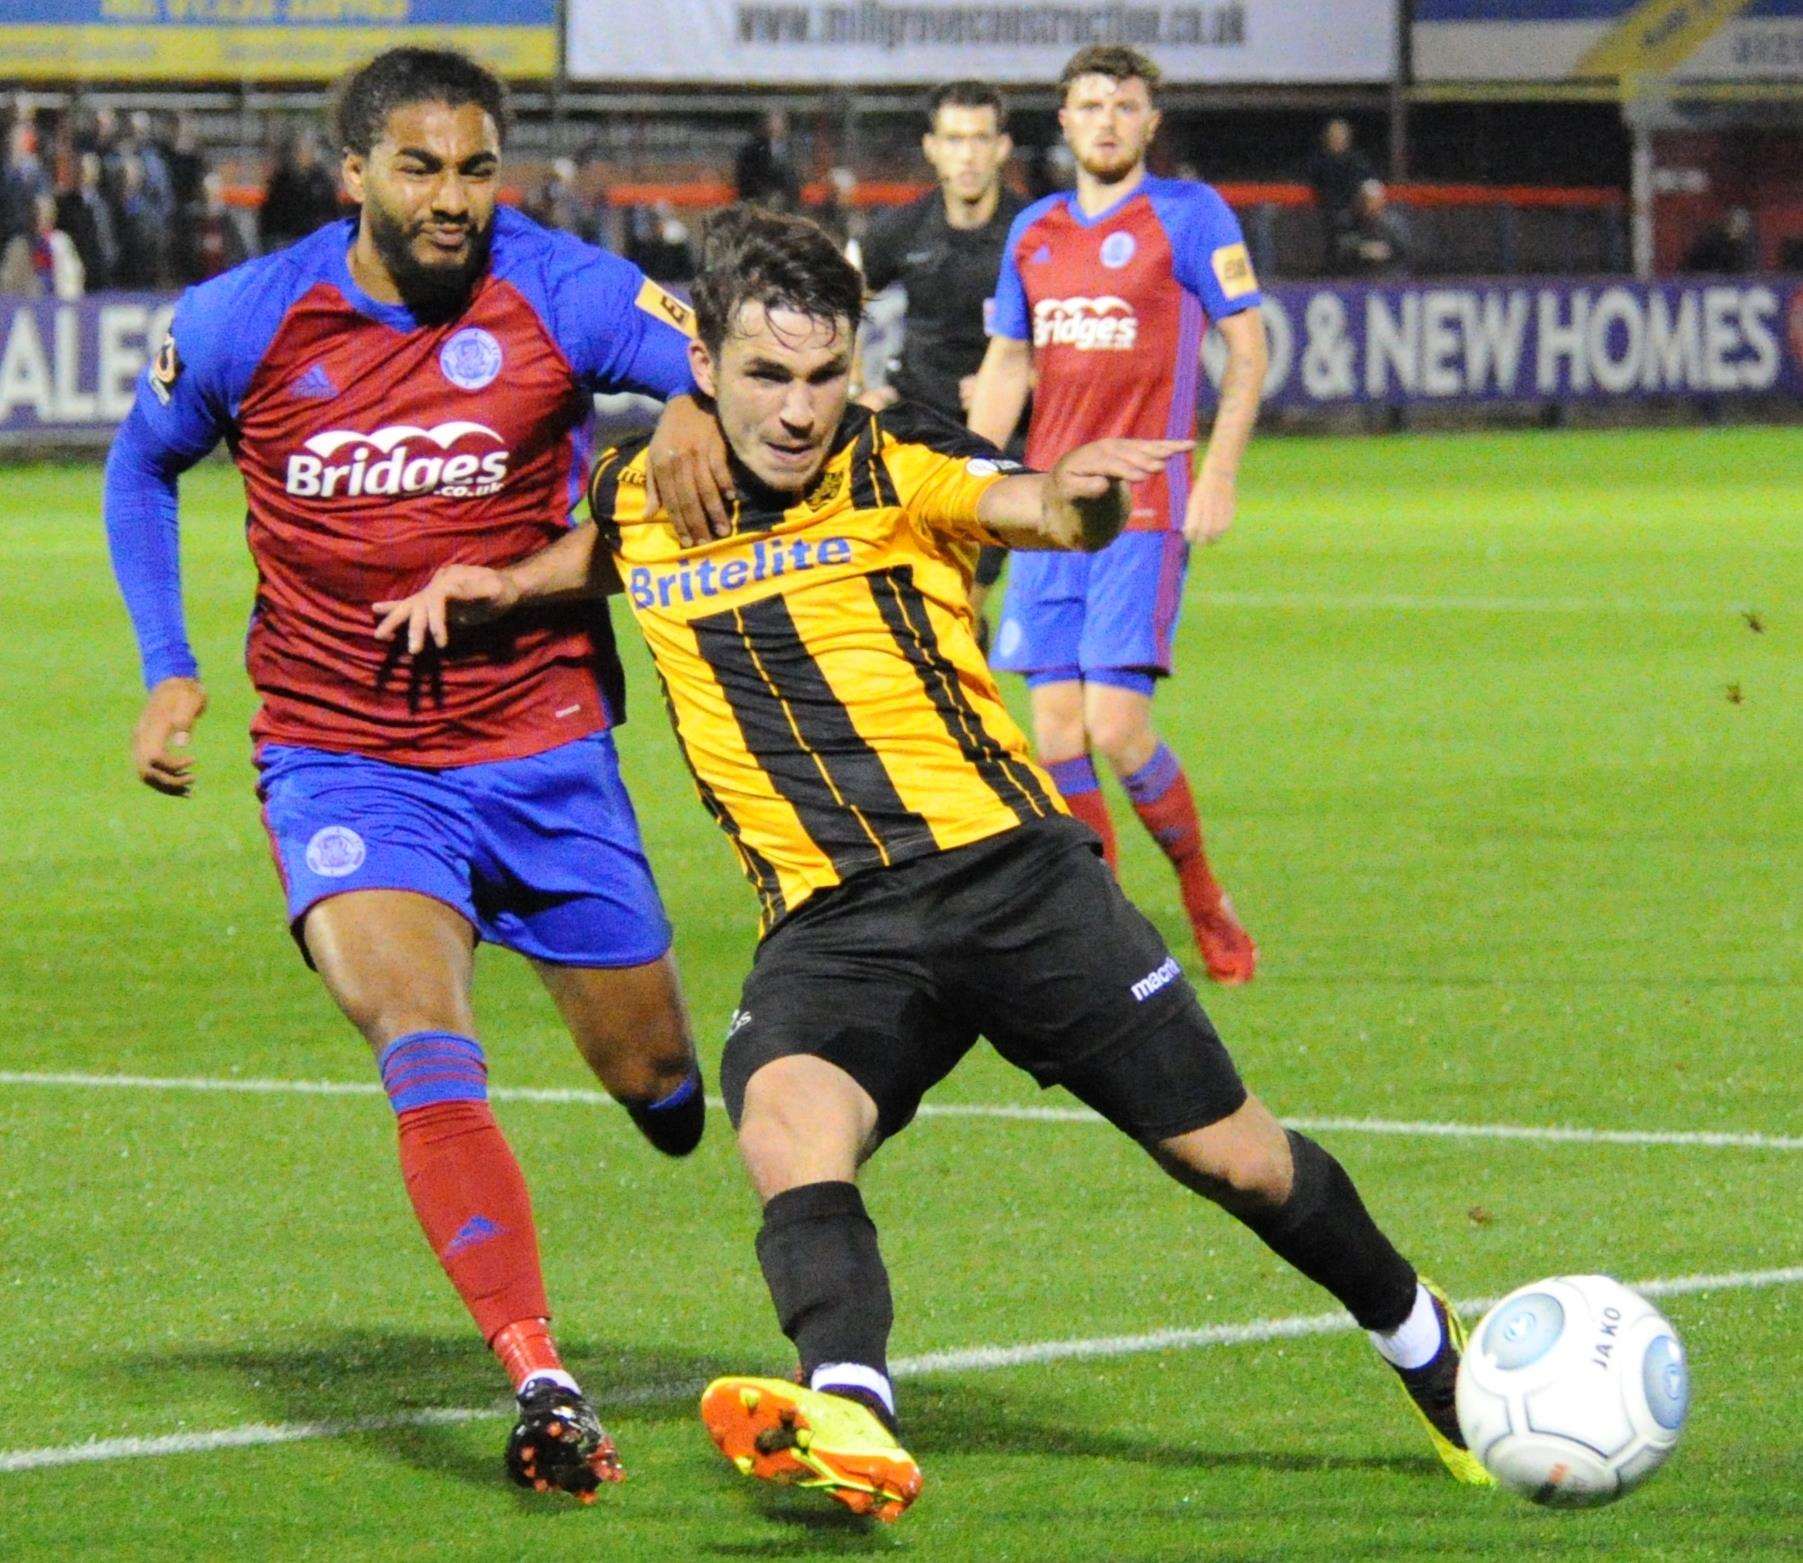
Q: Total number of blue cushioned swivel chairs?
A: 0